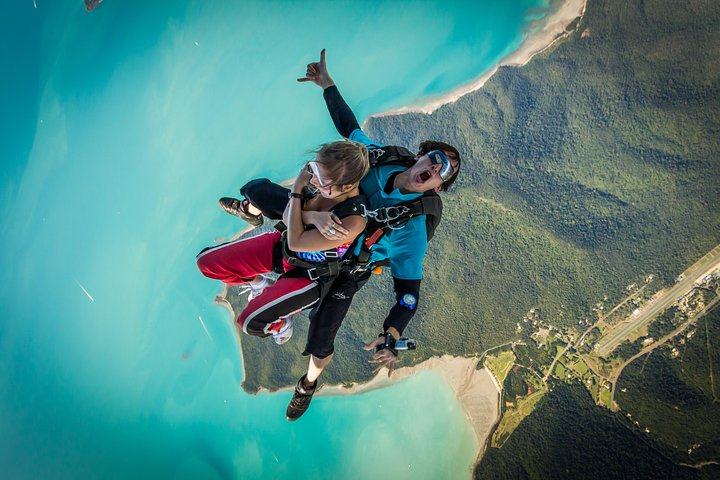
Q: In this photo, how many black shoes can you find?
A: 2